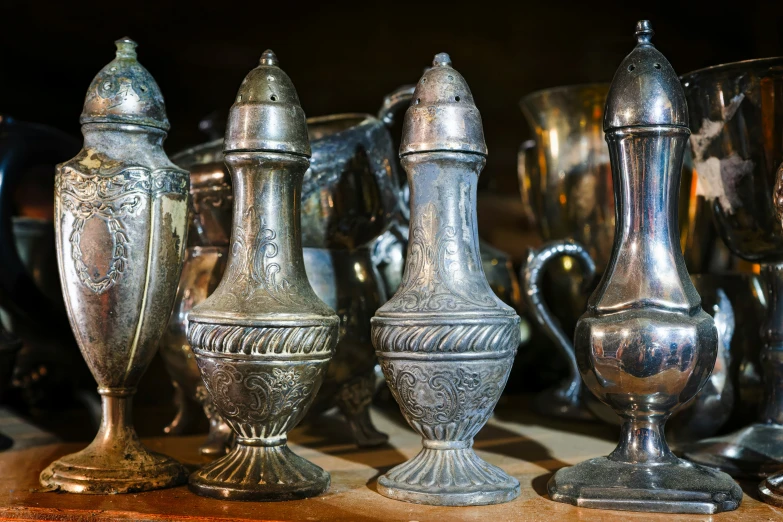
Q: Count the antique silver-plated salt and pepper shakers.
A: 4